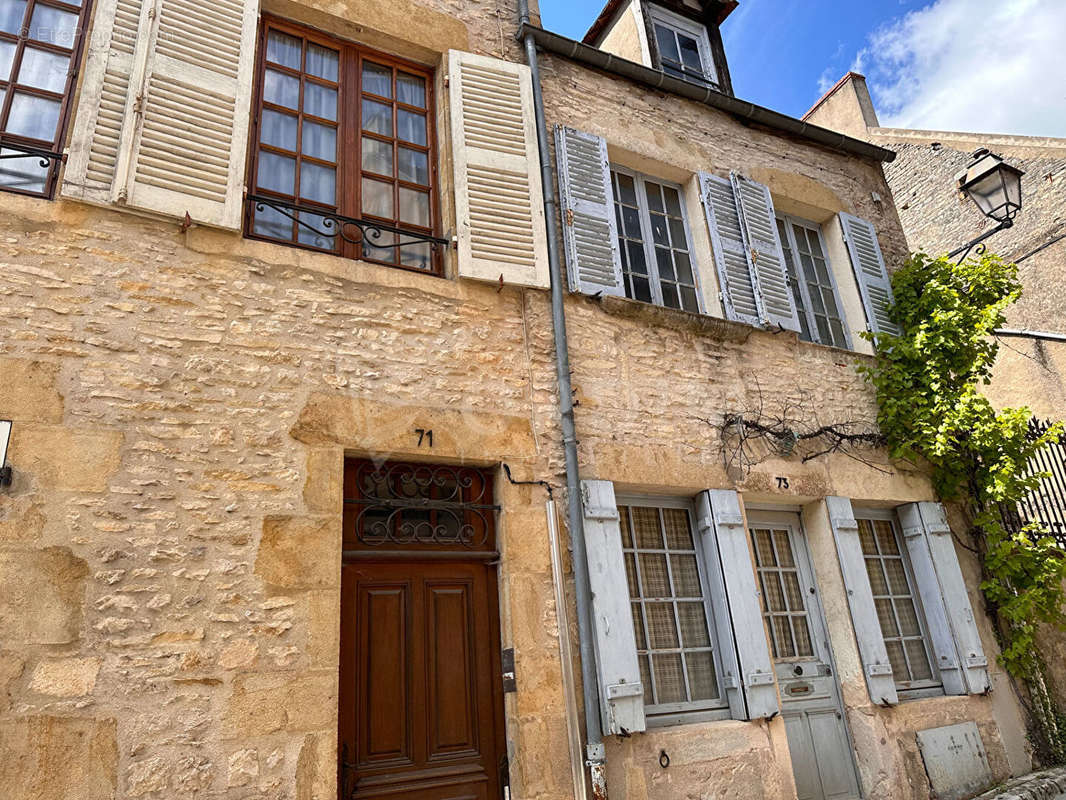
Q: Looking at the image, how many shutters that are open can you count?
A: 11